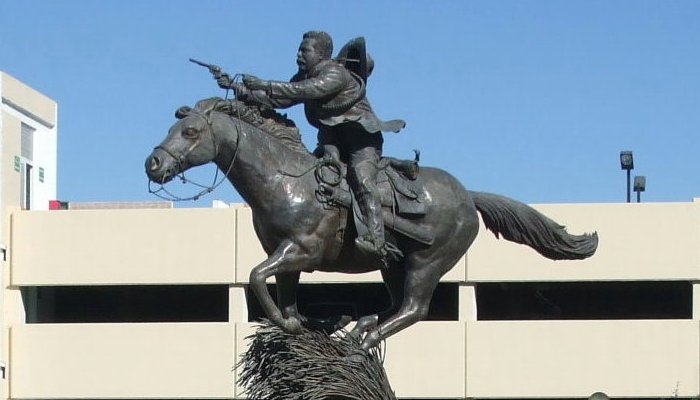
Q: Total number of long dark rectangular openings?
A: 3